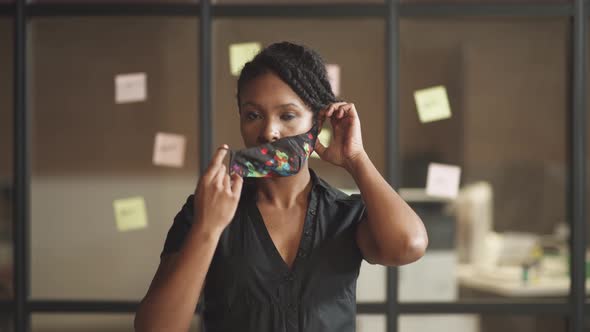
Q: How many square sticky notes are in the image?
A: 8